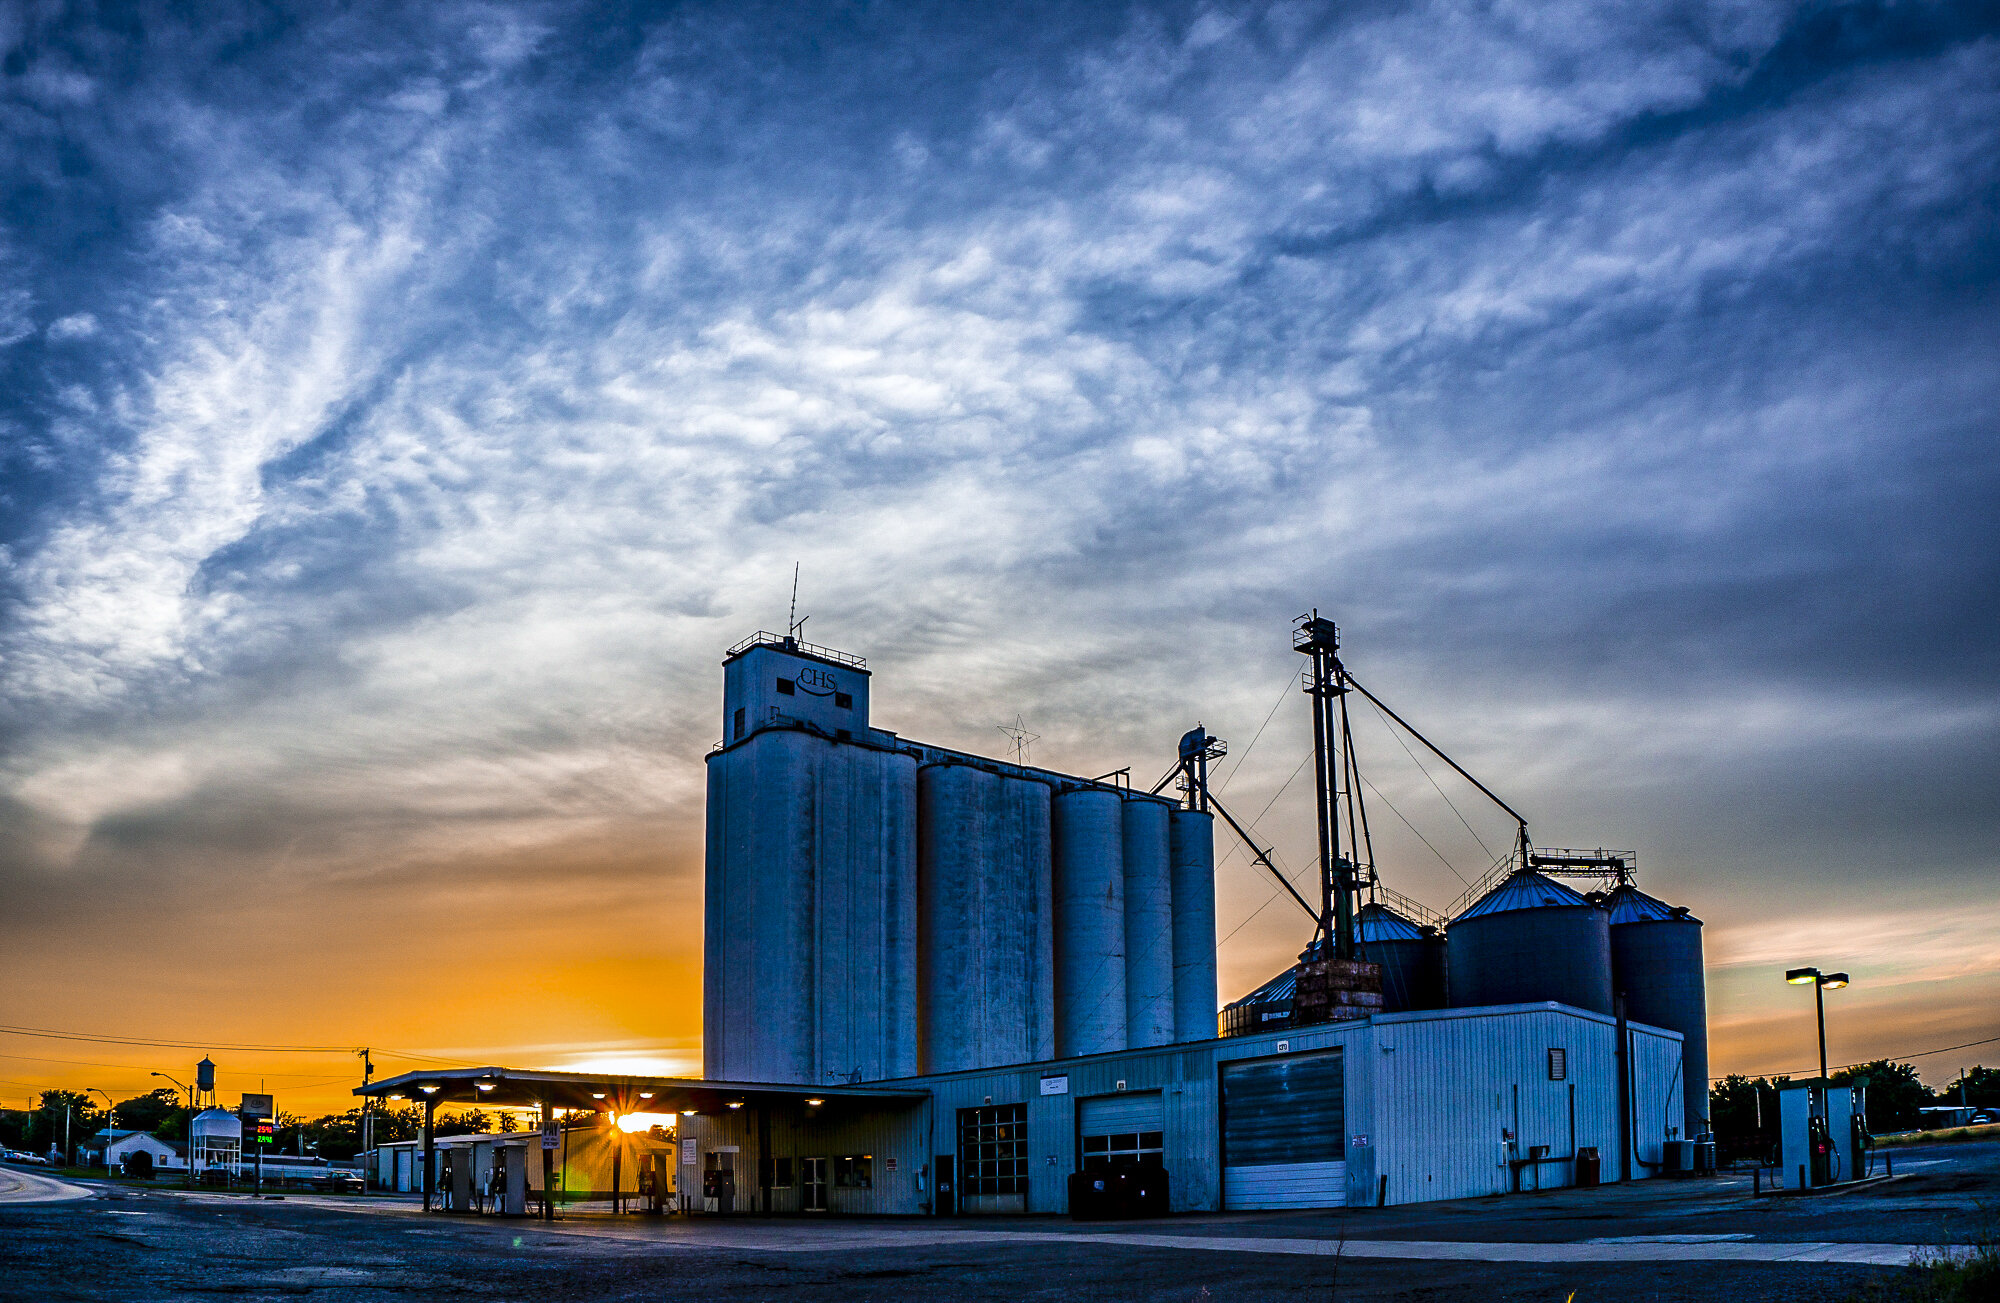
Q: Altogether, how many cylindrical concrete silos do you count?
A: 5